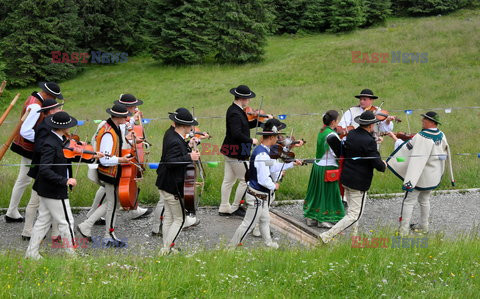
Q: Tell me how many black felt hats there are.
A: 12